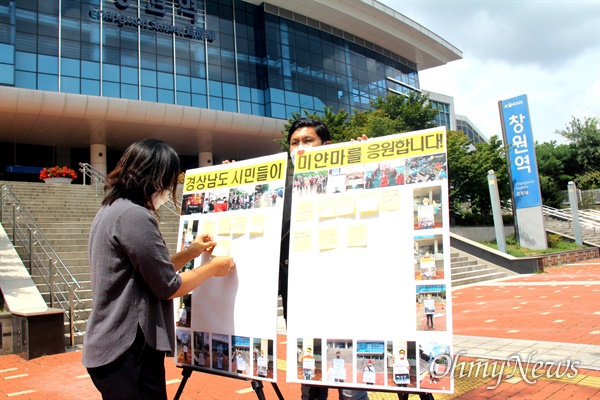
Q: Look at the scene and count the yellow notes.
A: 13